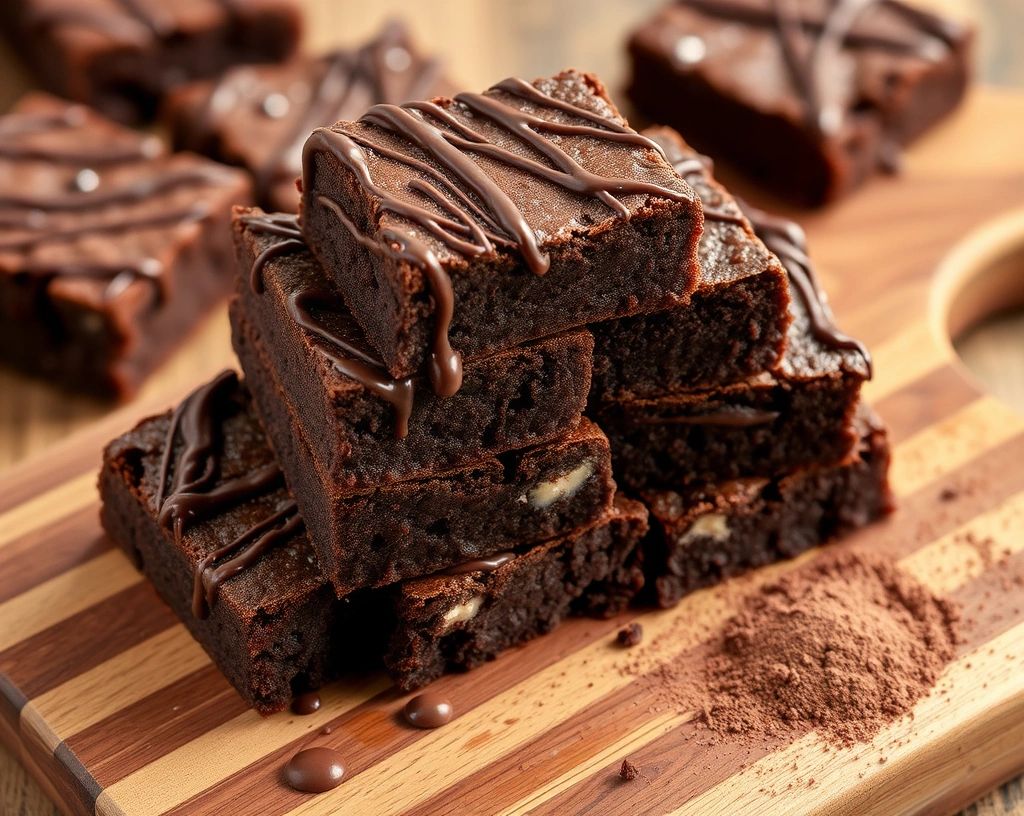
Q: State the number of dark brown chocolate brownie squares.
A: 12